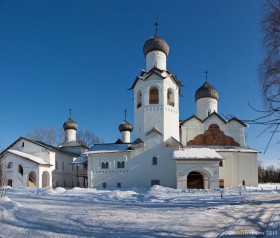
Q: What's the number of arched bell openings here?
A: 3